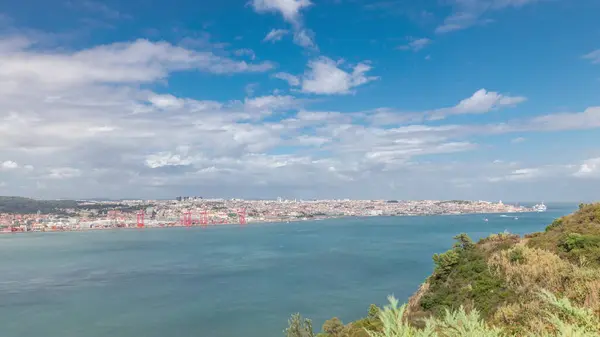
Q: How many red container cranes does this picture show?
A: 4